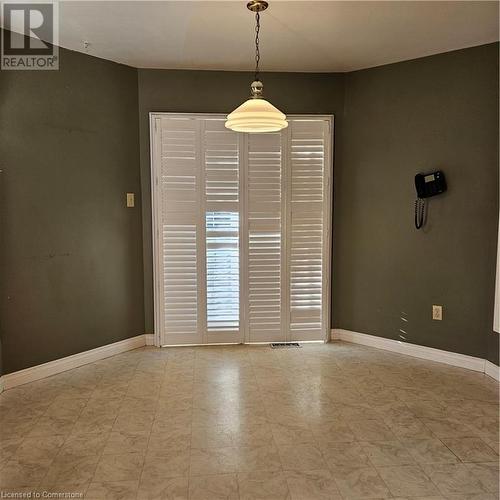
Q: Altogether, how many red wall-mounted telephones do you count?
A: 0